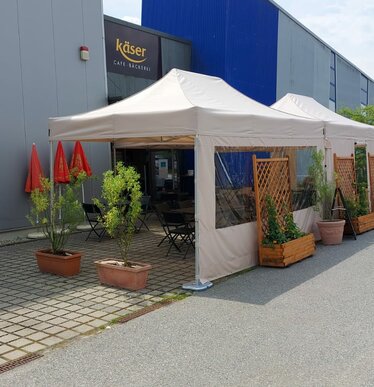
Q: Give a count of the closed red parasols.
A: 3